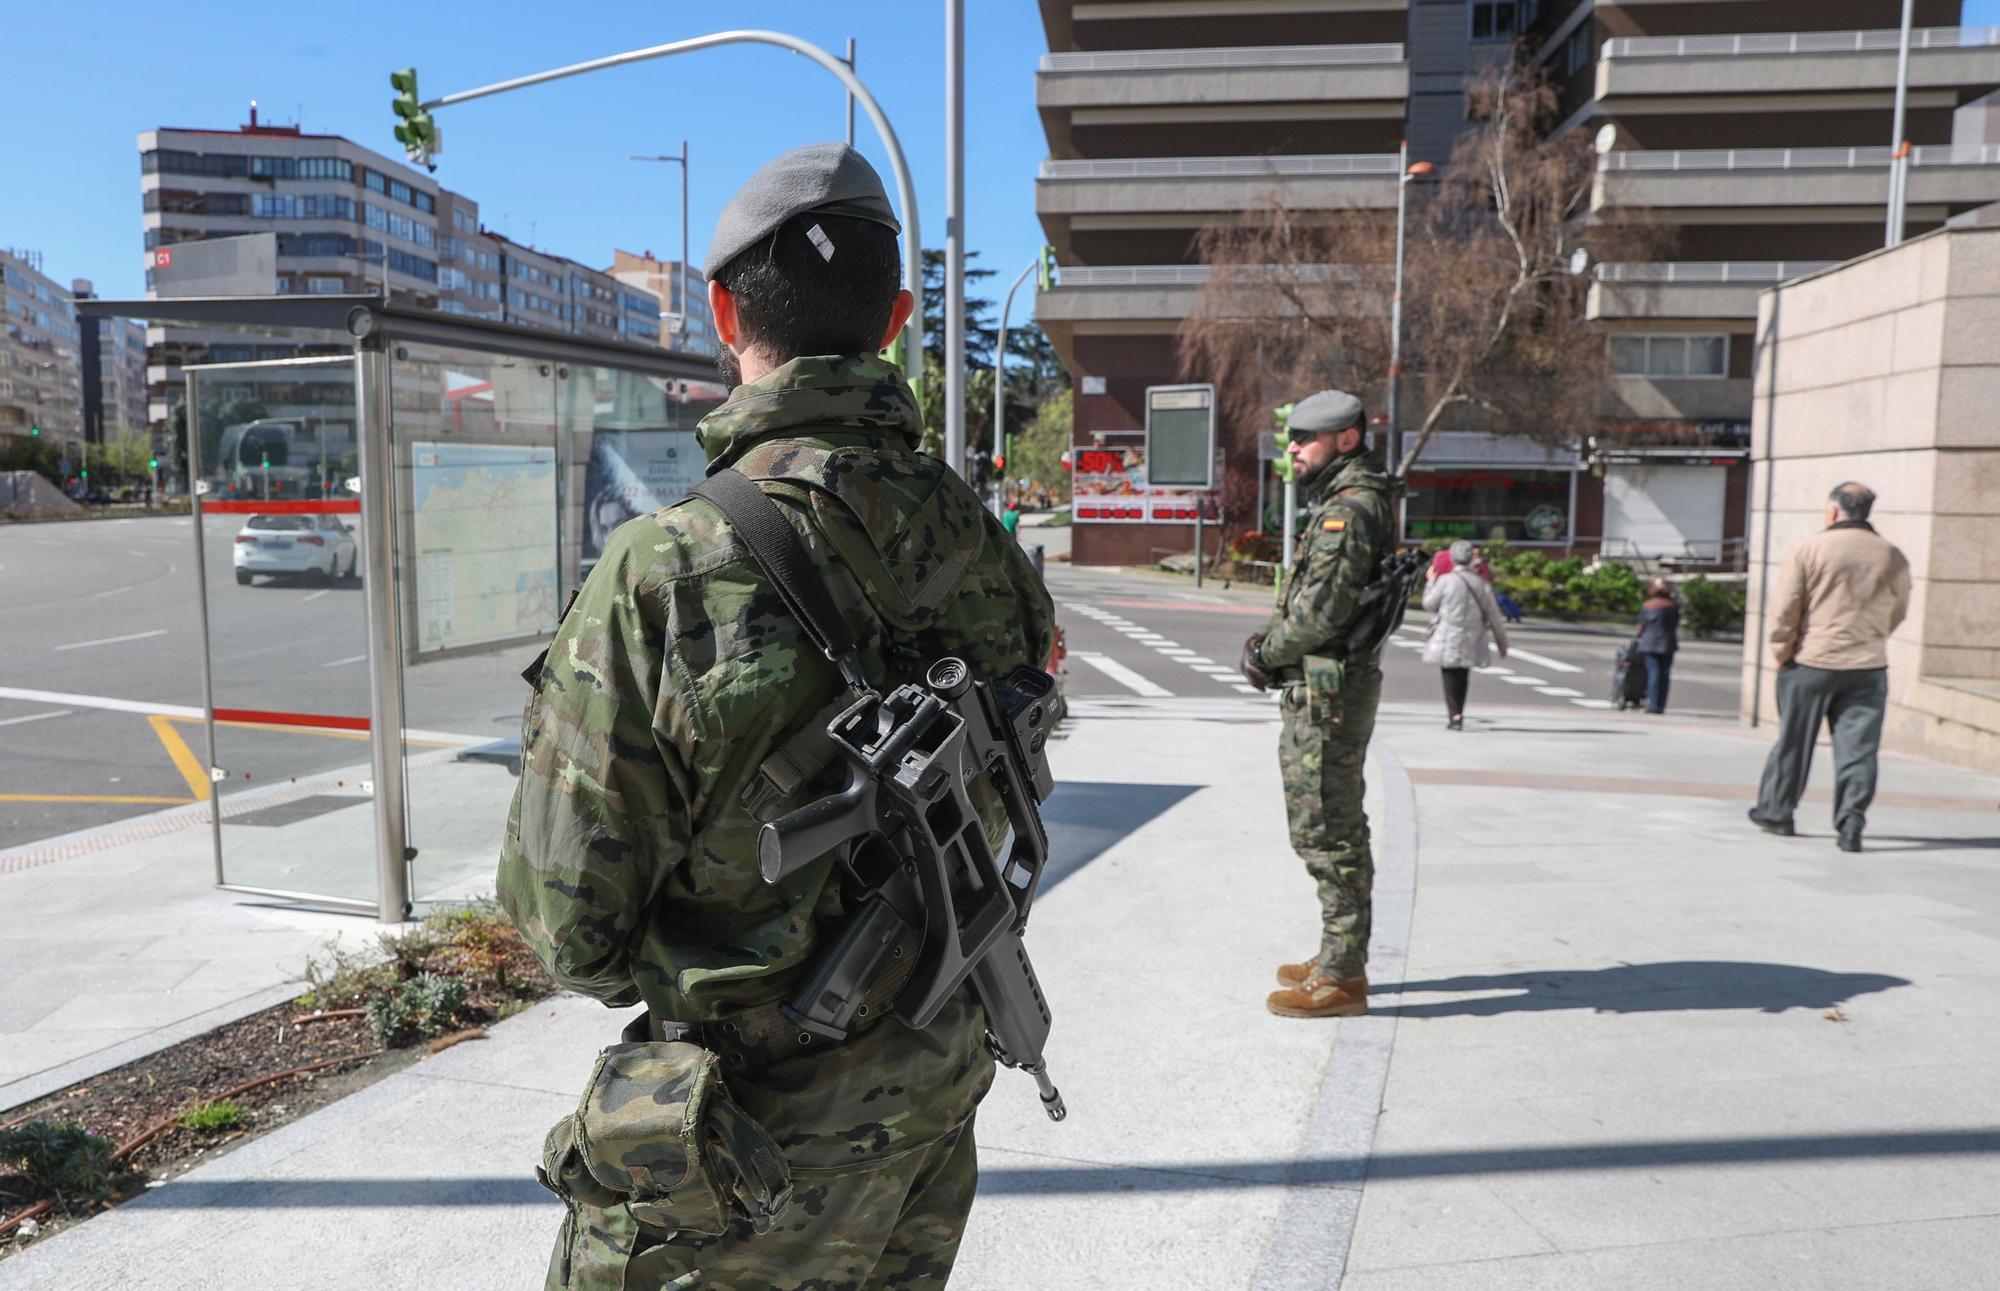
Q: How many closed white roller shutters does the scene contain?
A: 1